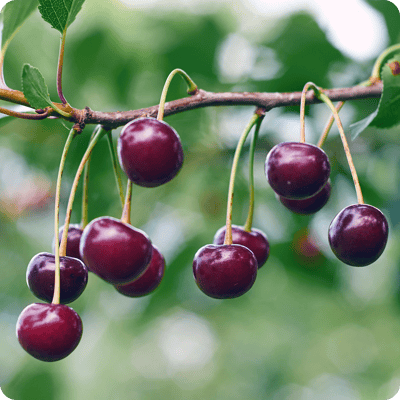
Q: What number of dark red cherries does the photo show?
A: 11